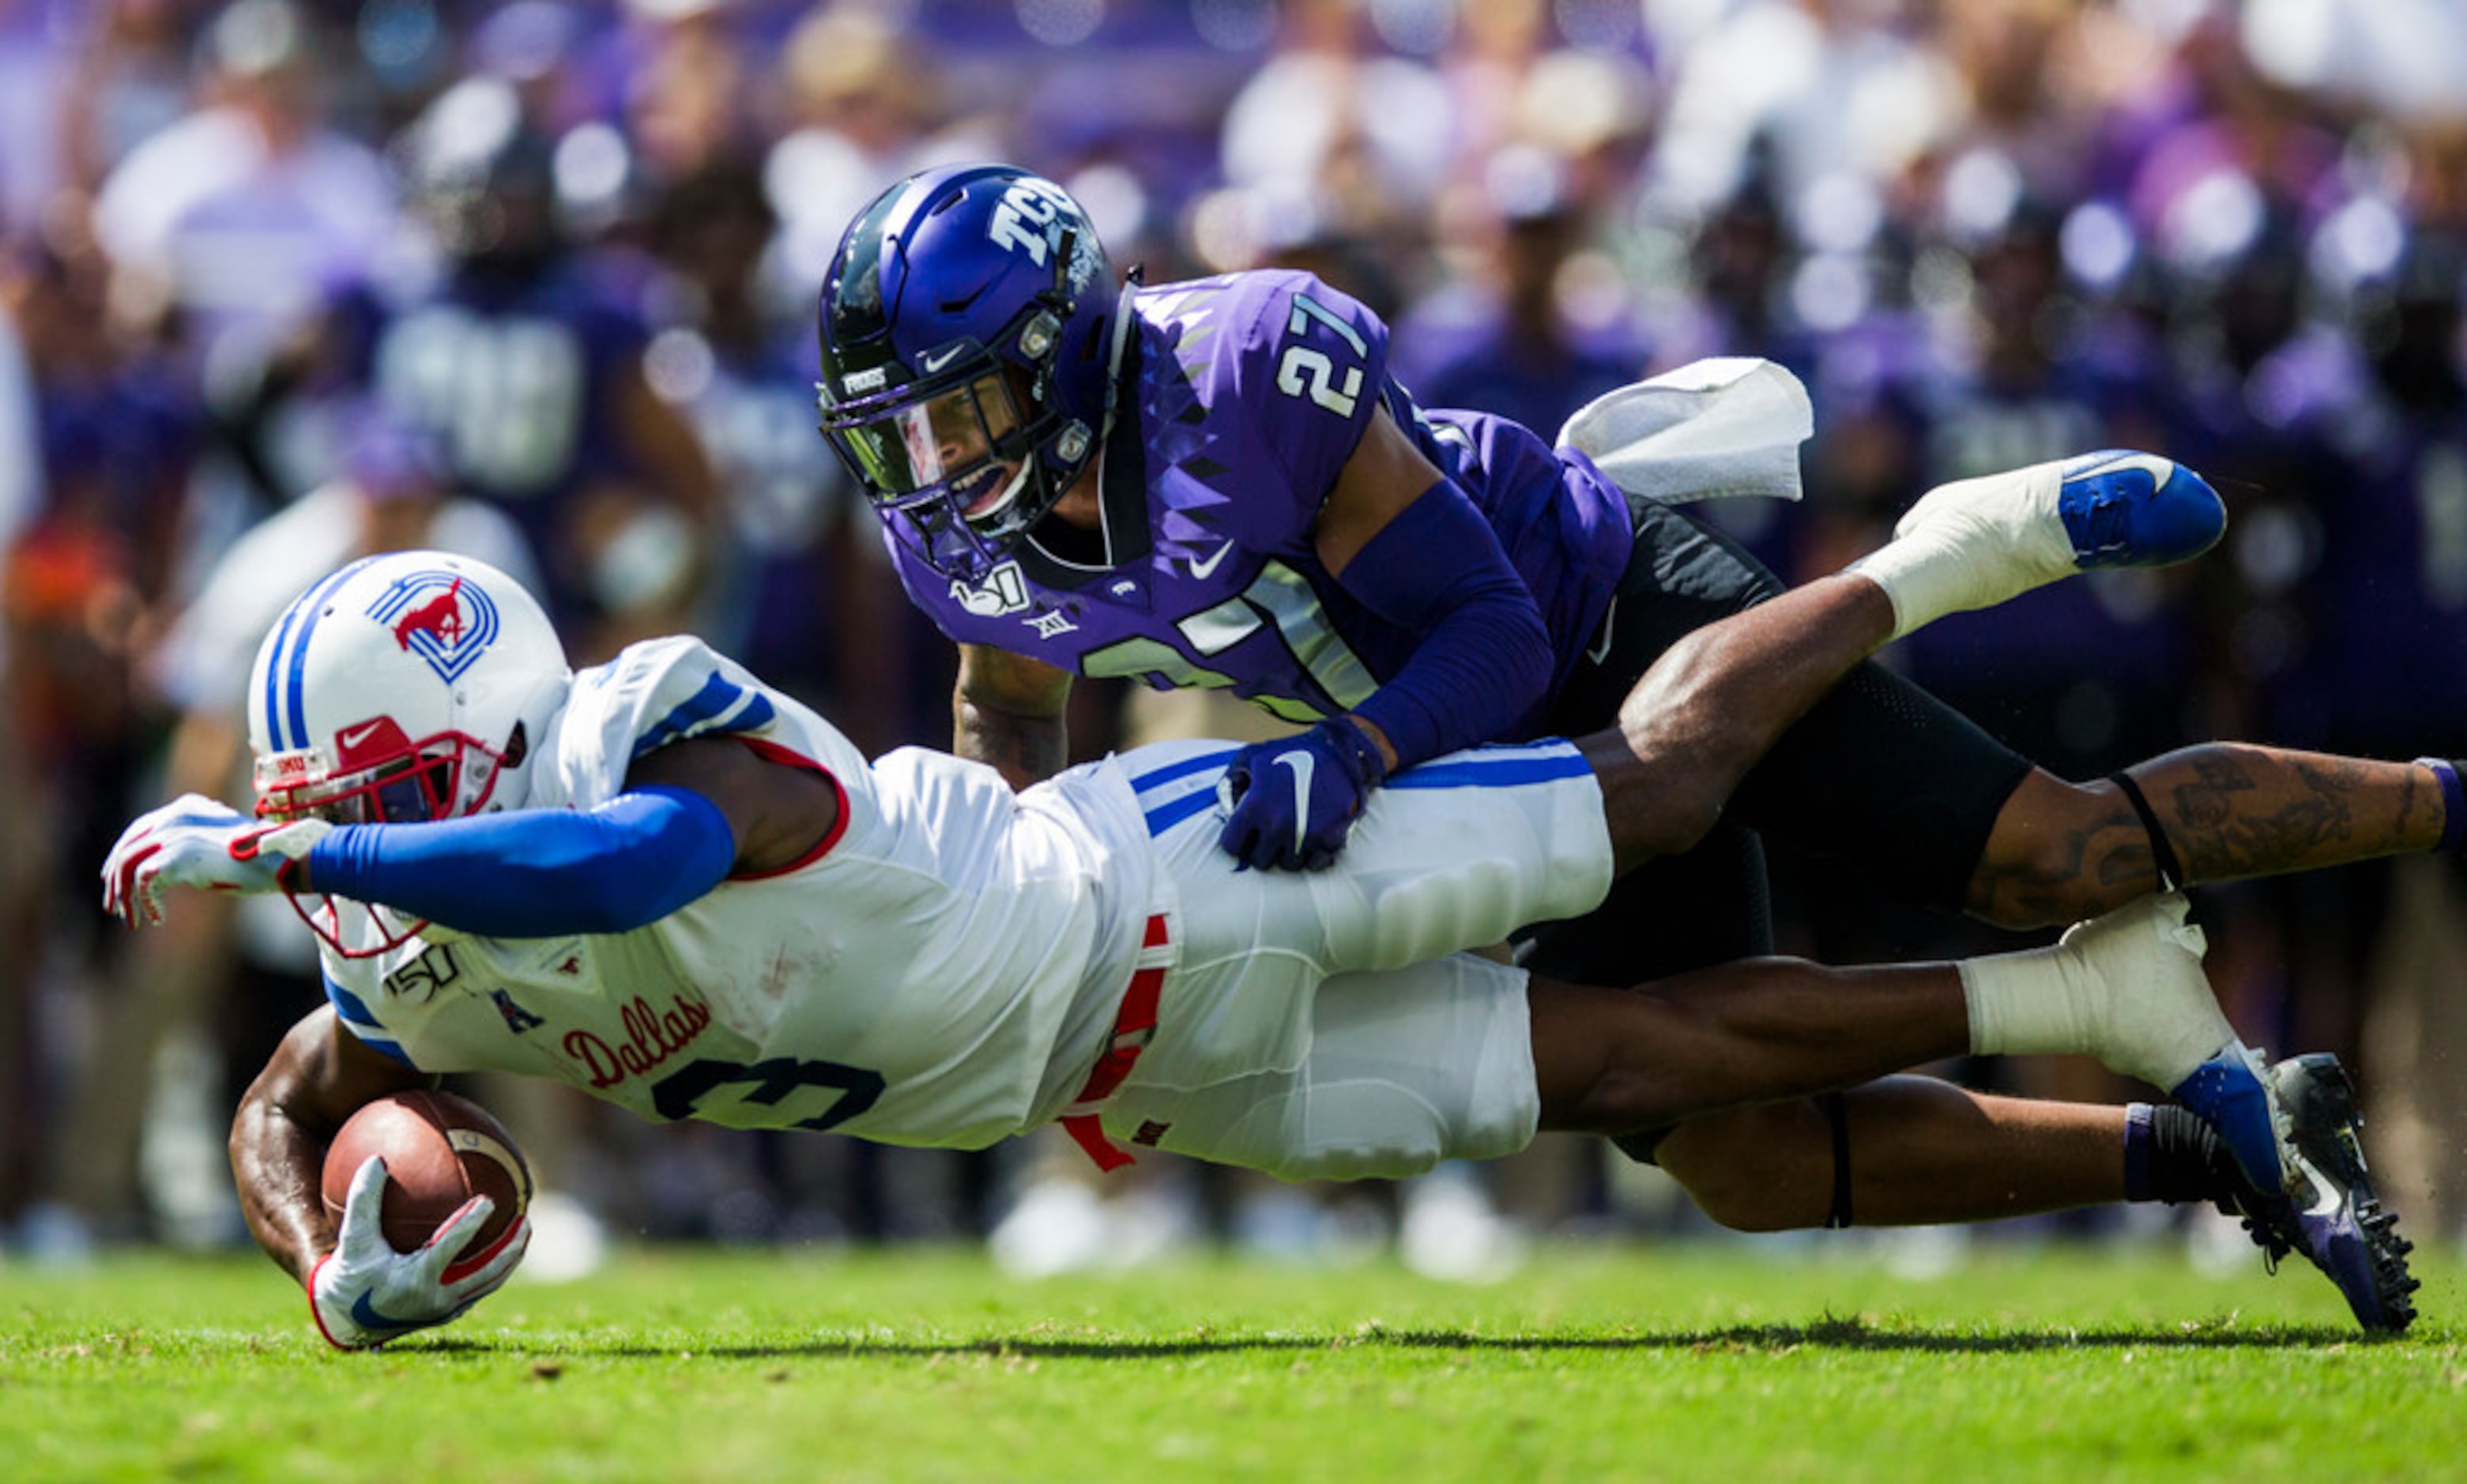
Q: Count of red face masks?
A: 1